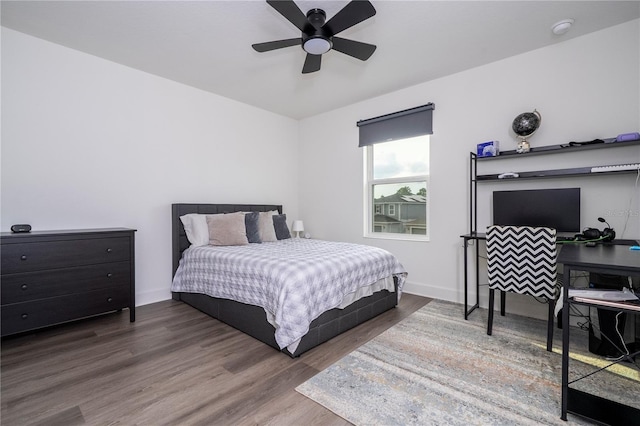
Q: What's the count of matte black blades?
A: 5